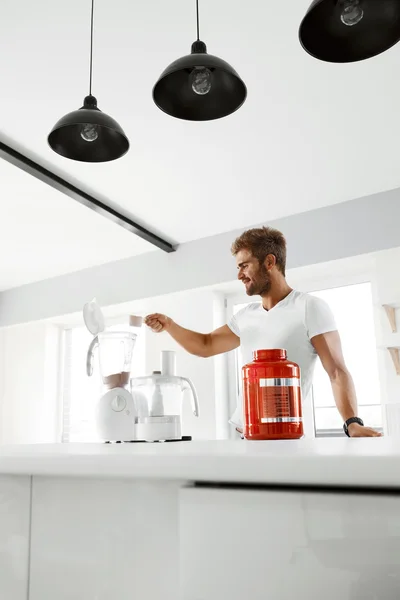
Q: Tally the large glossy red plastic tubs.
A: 1